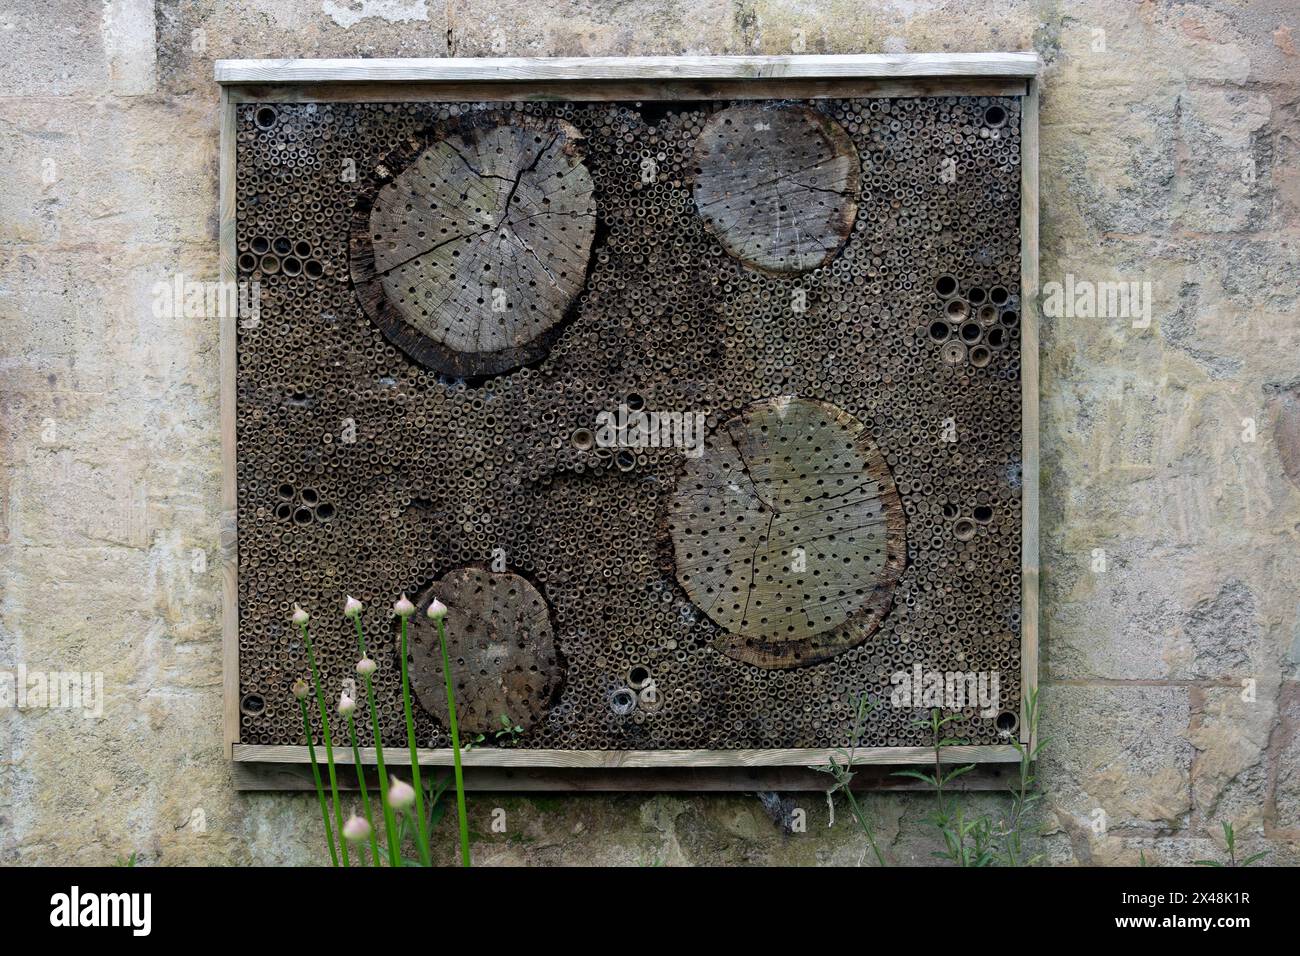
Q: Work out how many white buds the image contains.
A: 9